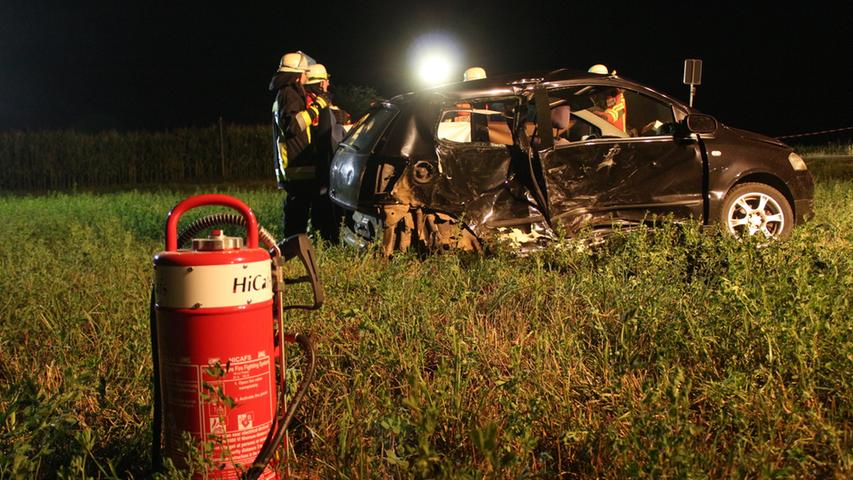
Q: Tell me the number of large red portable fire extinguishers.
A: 1